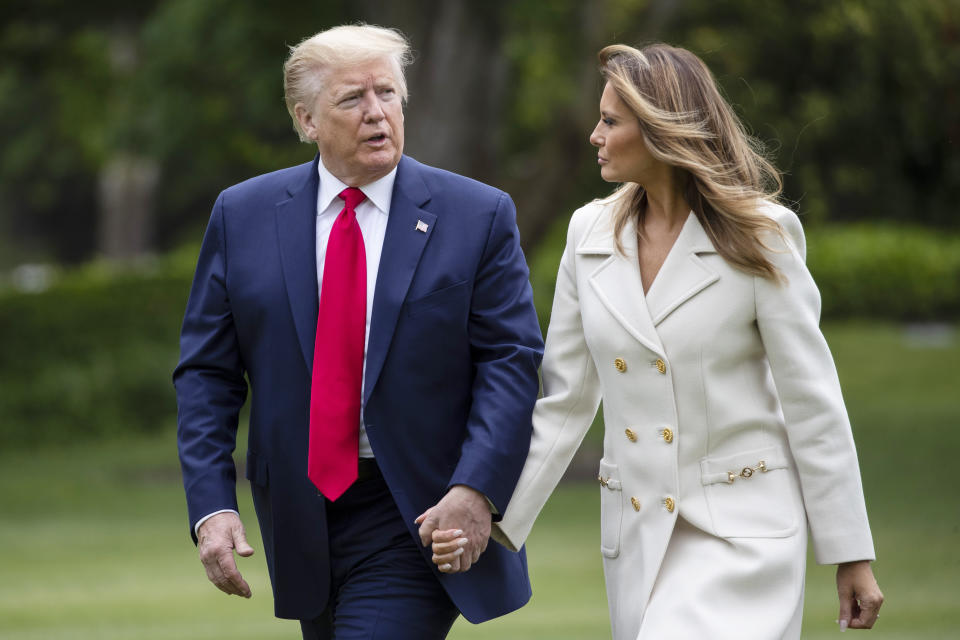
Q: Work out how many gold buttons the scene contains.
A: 6